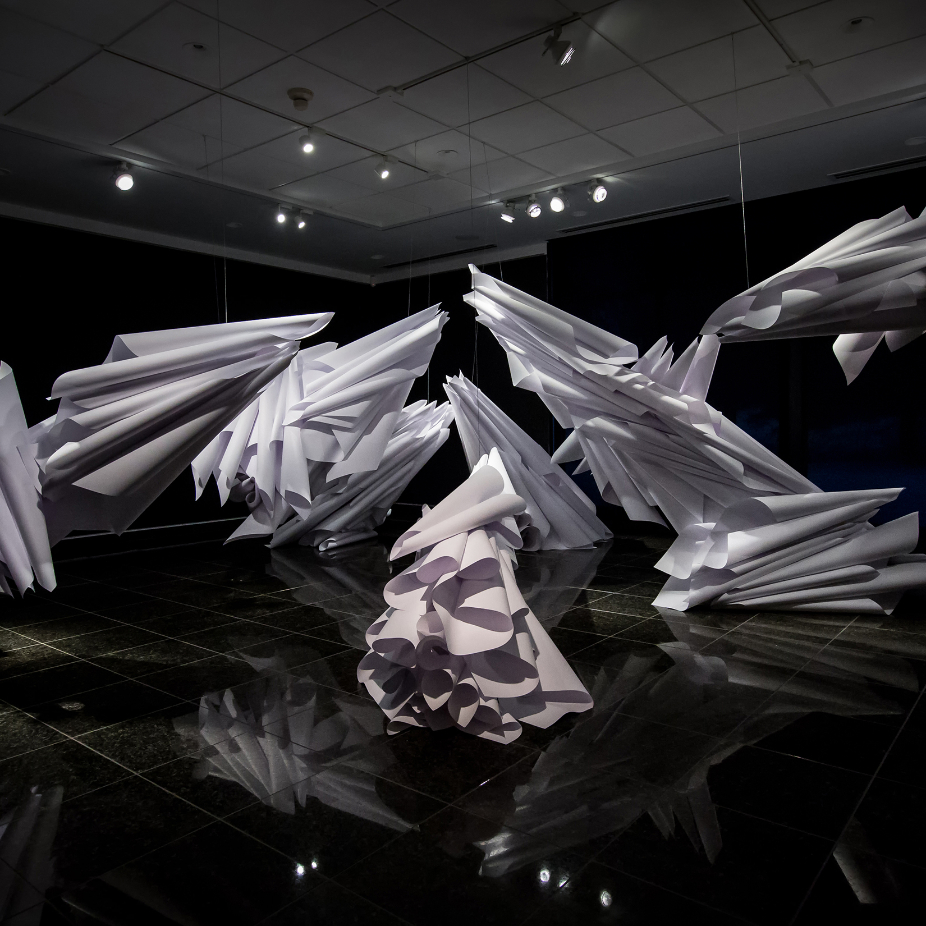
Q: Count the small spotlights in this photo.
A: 10